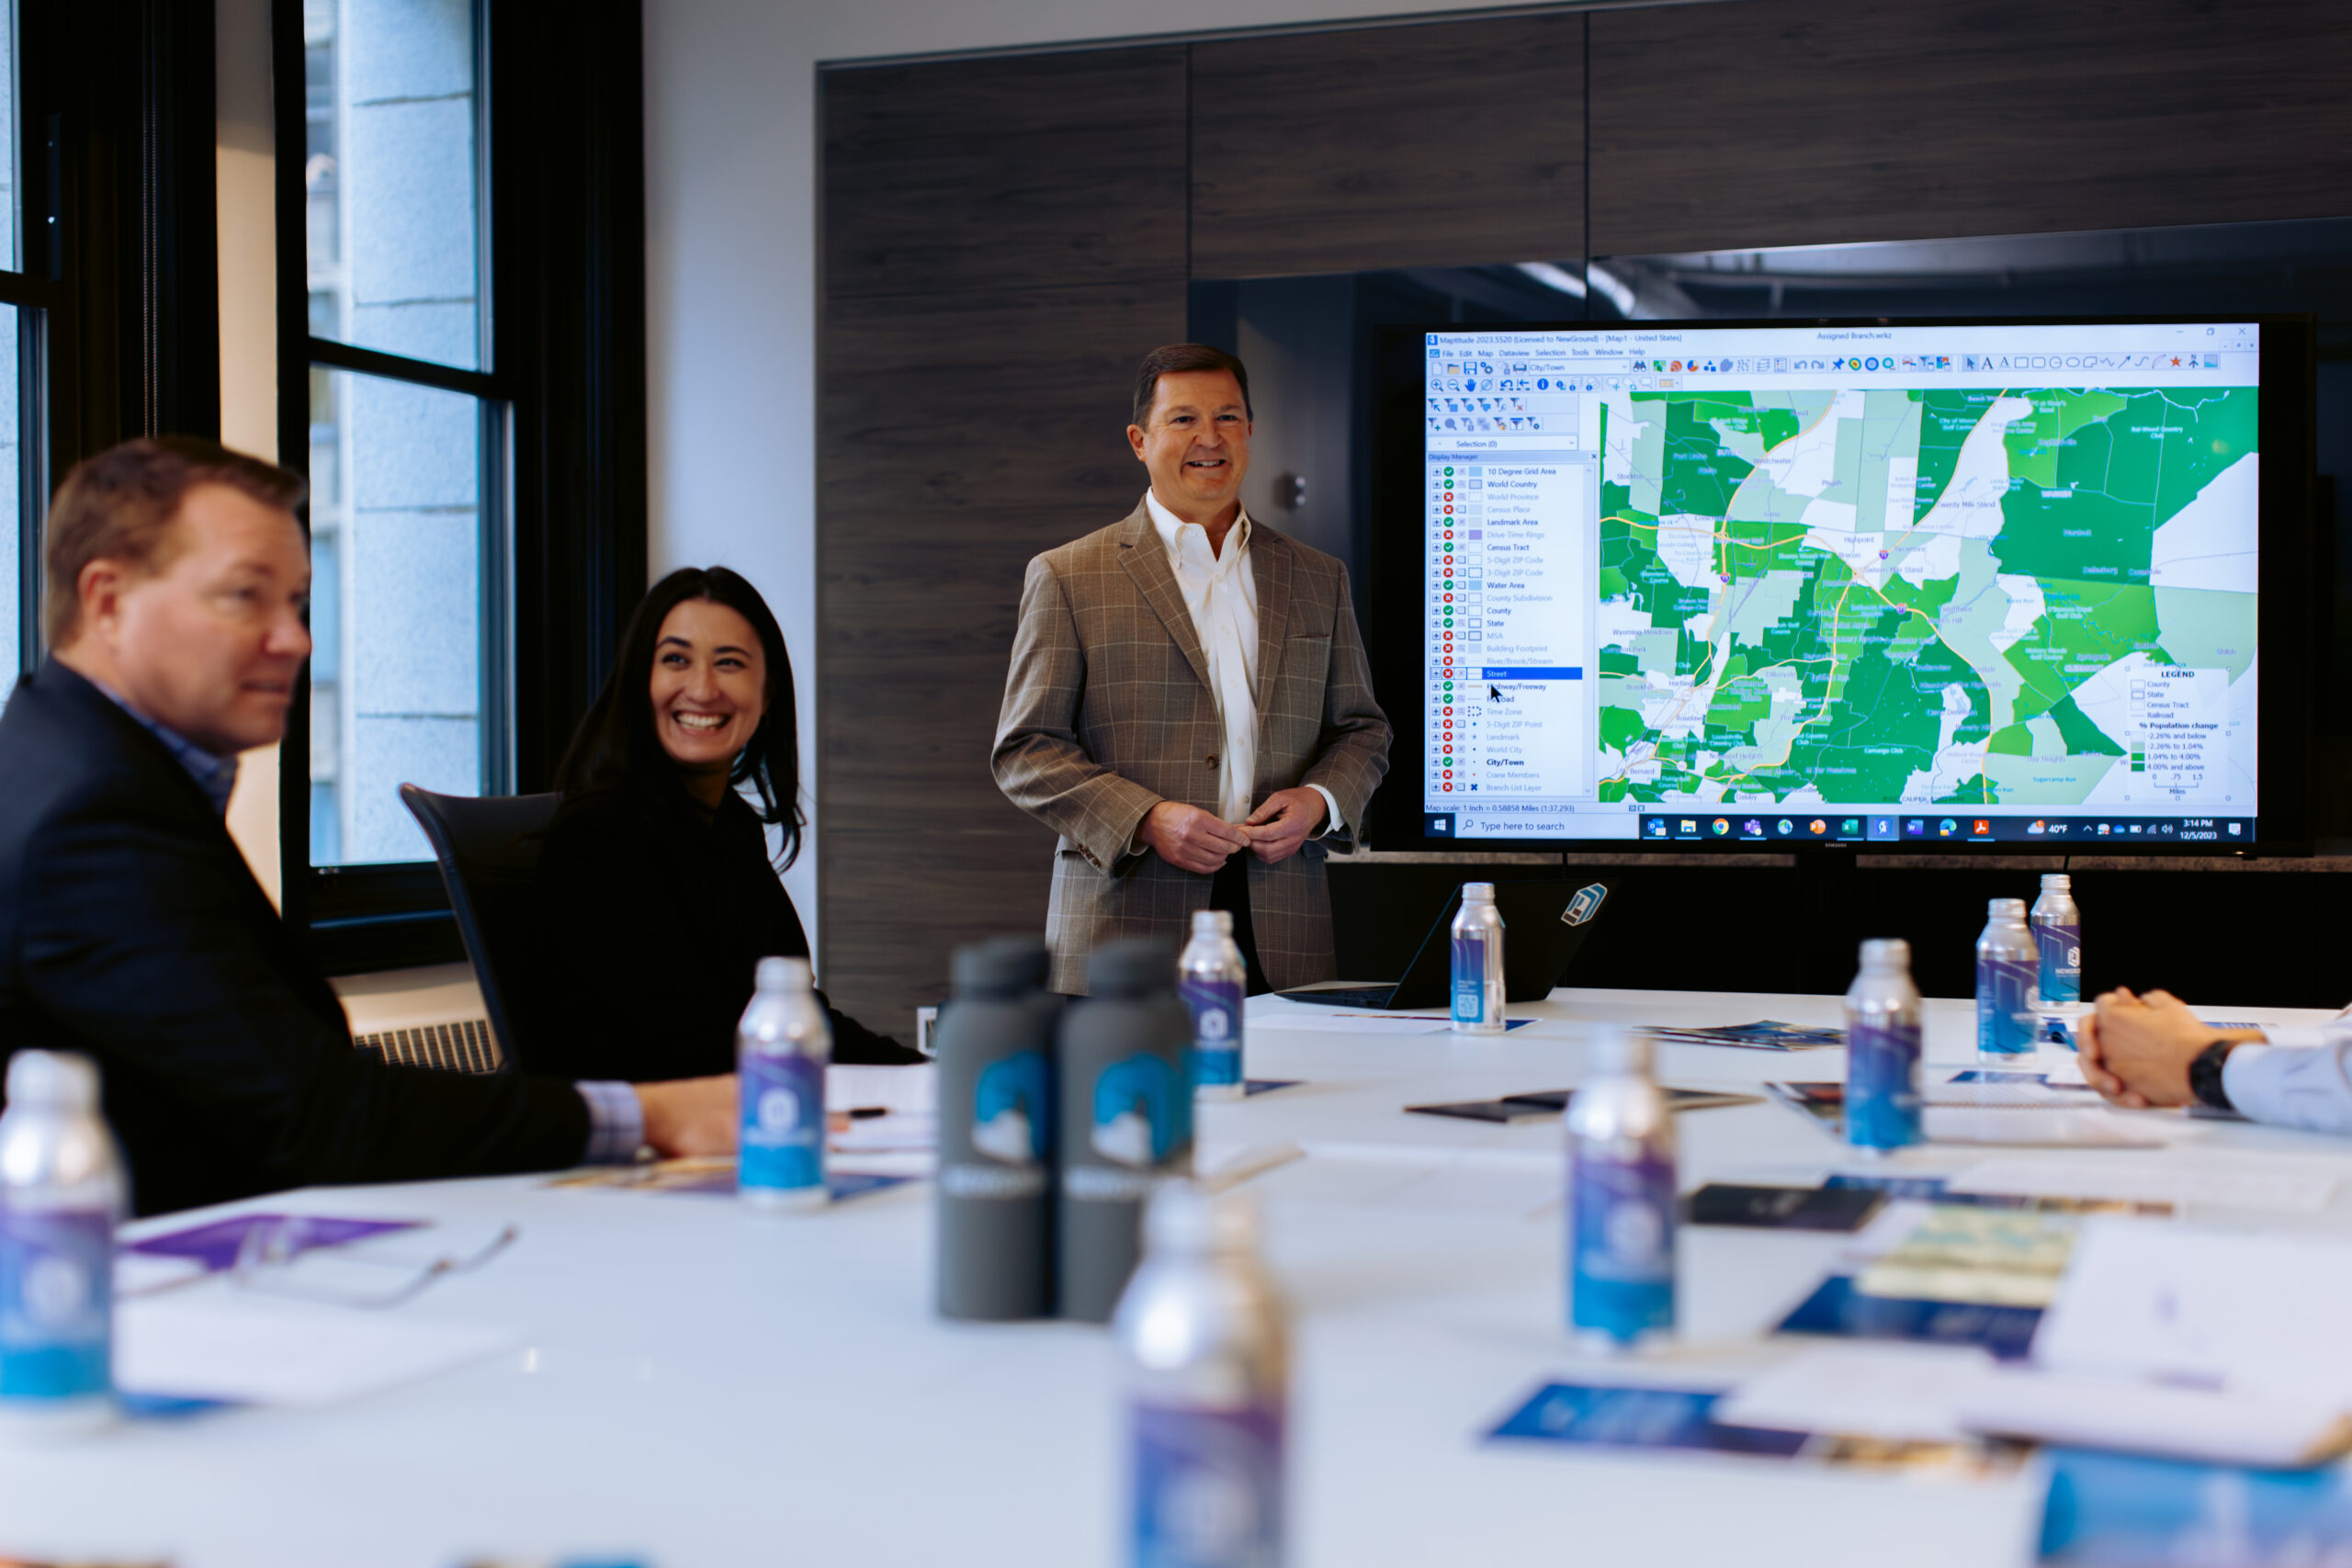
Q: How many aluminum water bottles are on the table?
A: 9